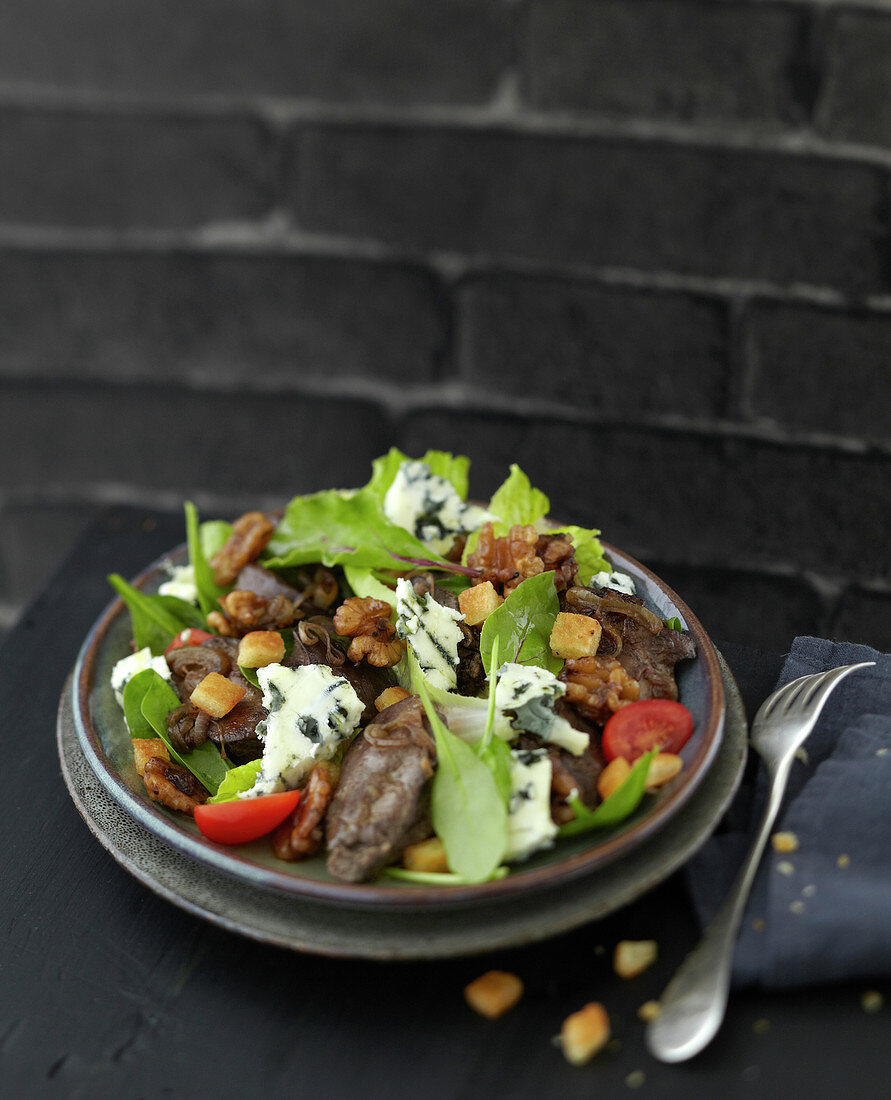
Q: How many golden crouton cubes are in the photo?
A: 12